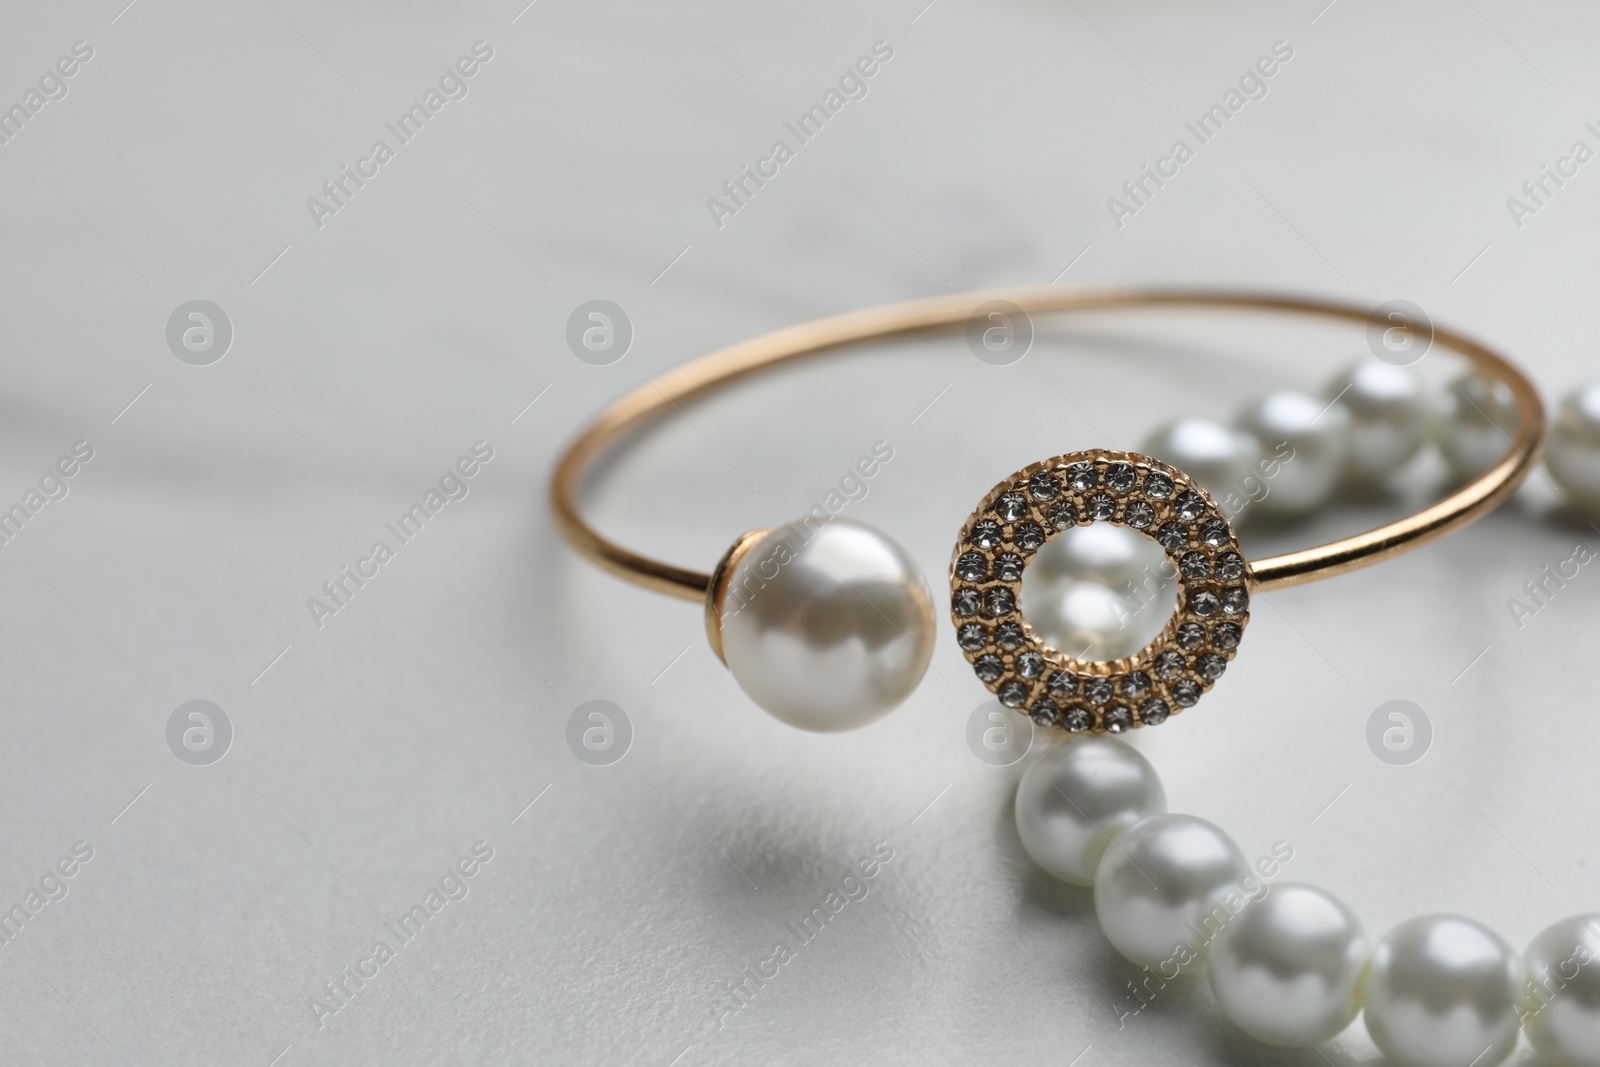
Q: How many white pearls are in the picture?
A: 13